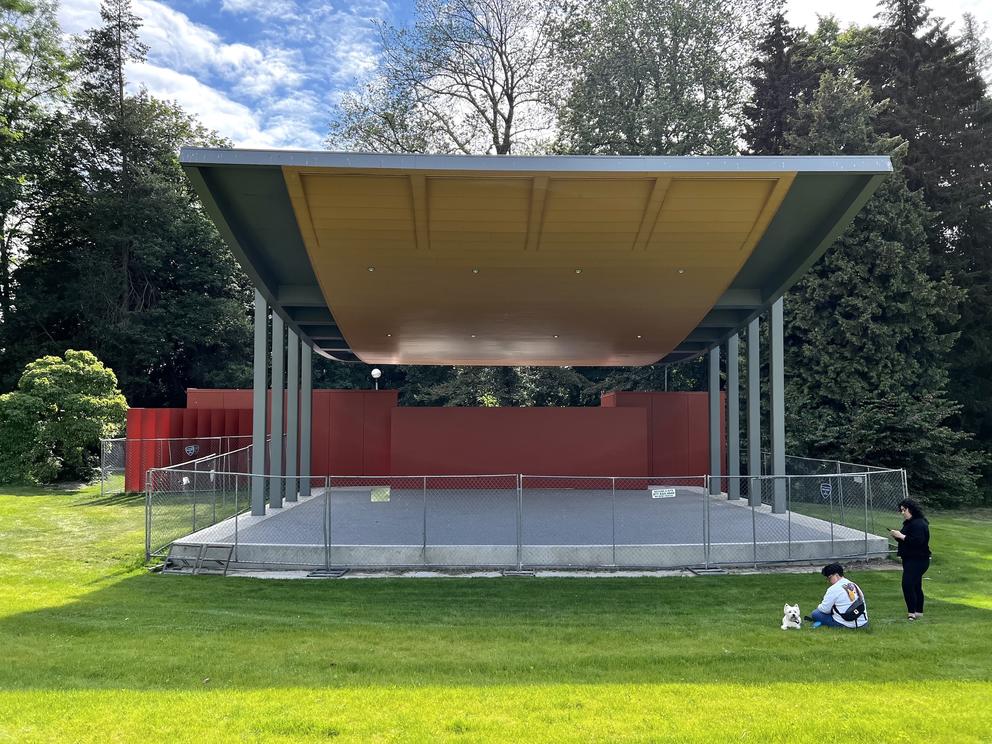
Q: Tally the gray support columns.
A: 8